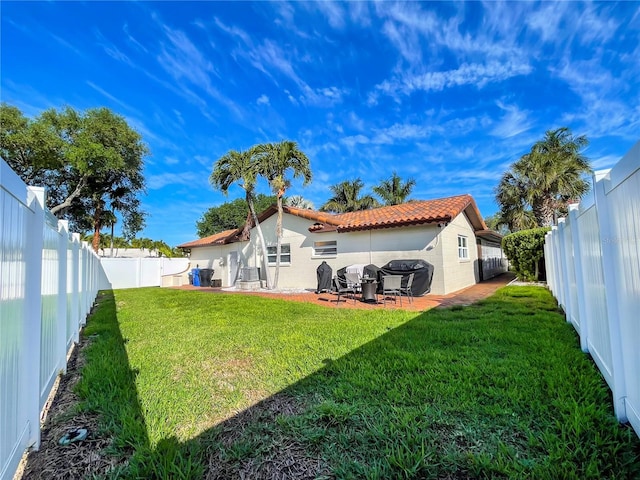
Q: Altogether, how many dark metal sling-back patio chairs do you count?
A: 4